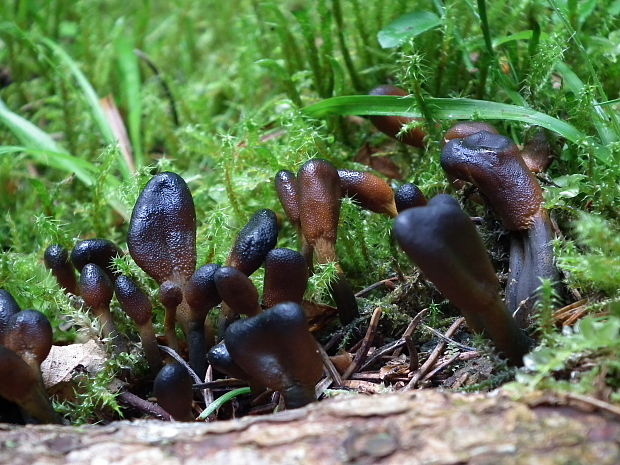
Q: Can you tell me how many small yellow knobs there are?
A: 0